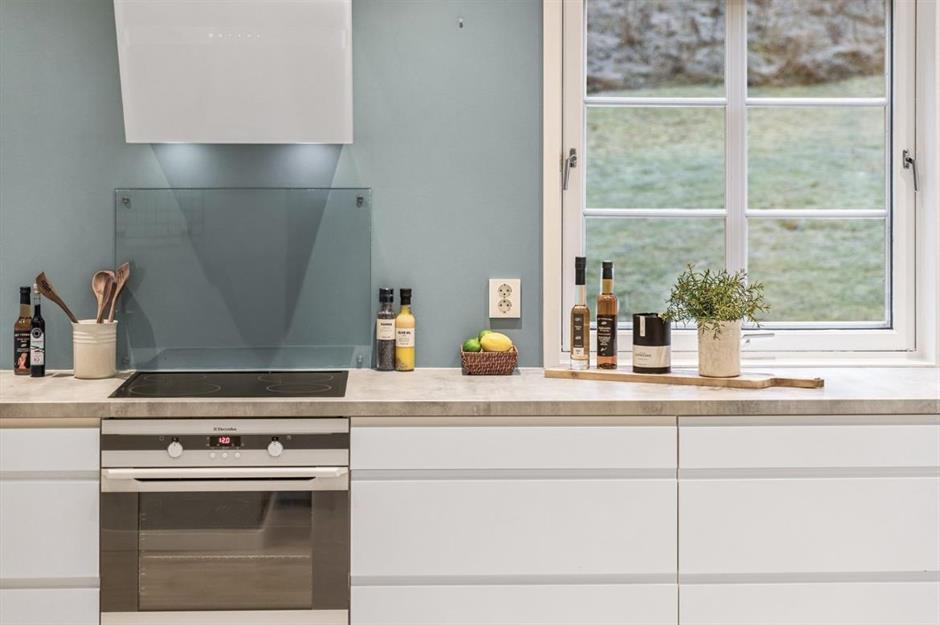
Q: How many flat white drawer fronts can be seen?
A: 9